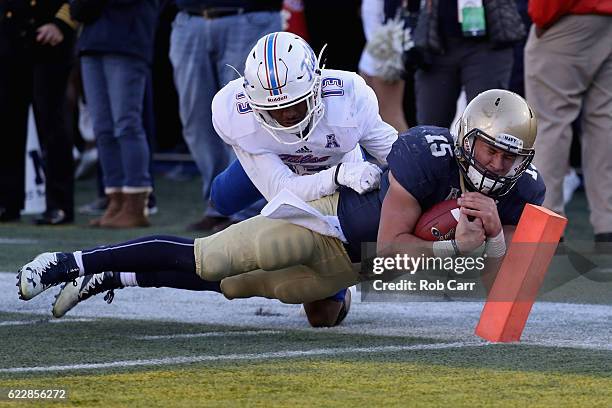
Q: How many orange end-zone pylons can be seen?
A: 1